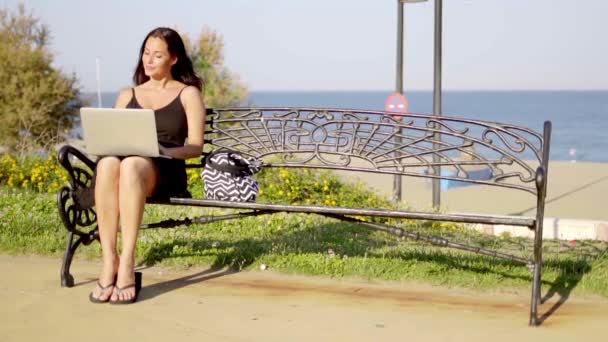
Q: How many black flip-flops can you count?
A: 2